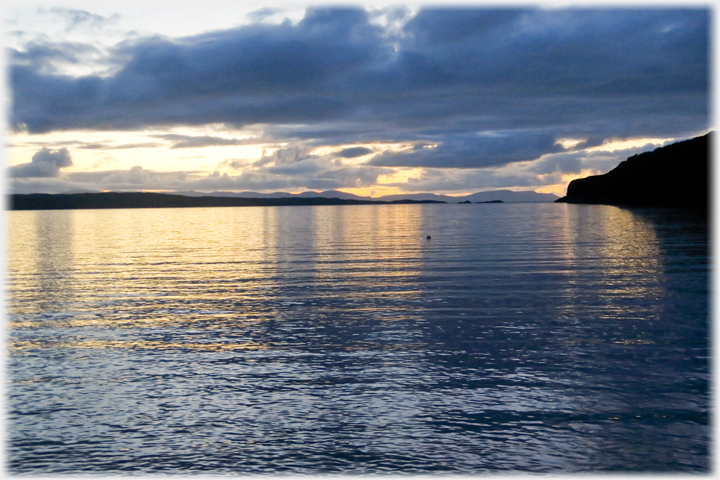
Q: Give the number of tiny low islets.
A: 2